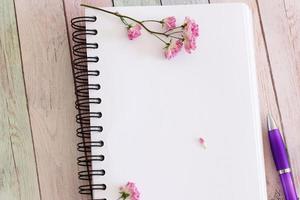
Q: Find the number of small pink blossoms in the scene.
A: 6